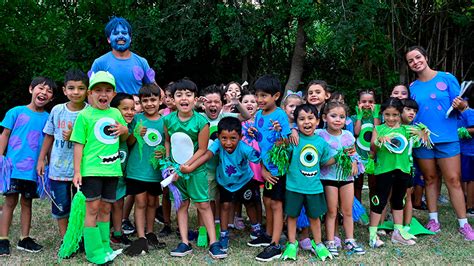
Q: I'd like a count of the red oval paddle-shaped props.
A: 0